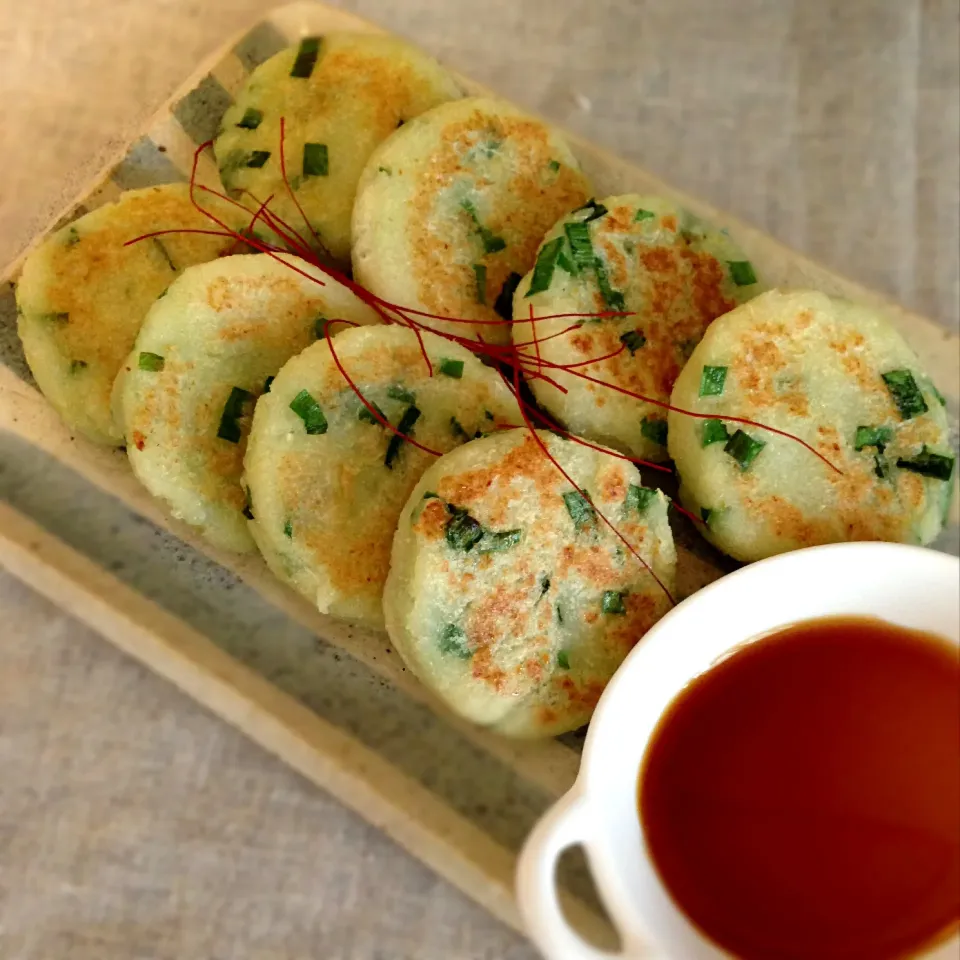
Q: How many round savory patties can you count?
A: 8